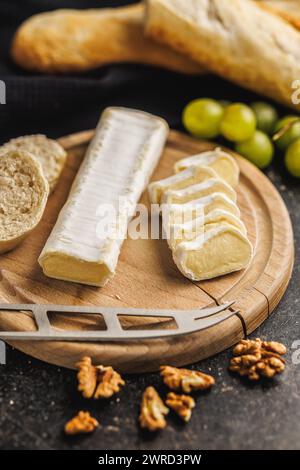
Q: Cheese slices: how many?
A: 6